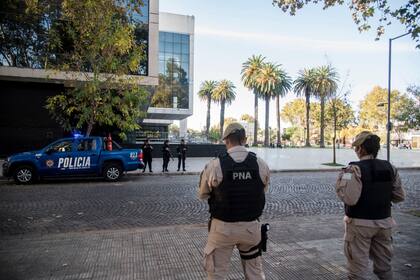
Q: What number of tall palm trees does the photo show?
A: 7